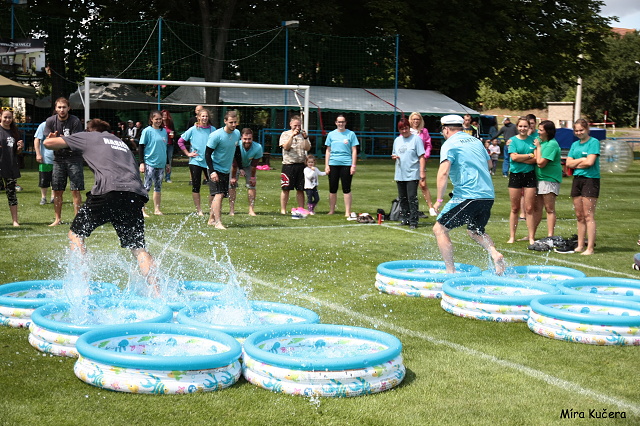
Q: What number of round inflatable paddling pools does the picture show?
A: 11